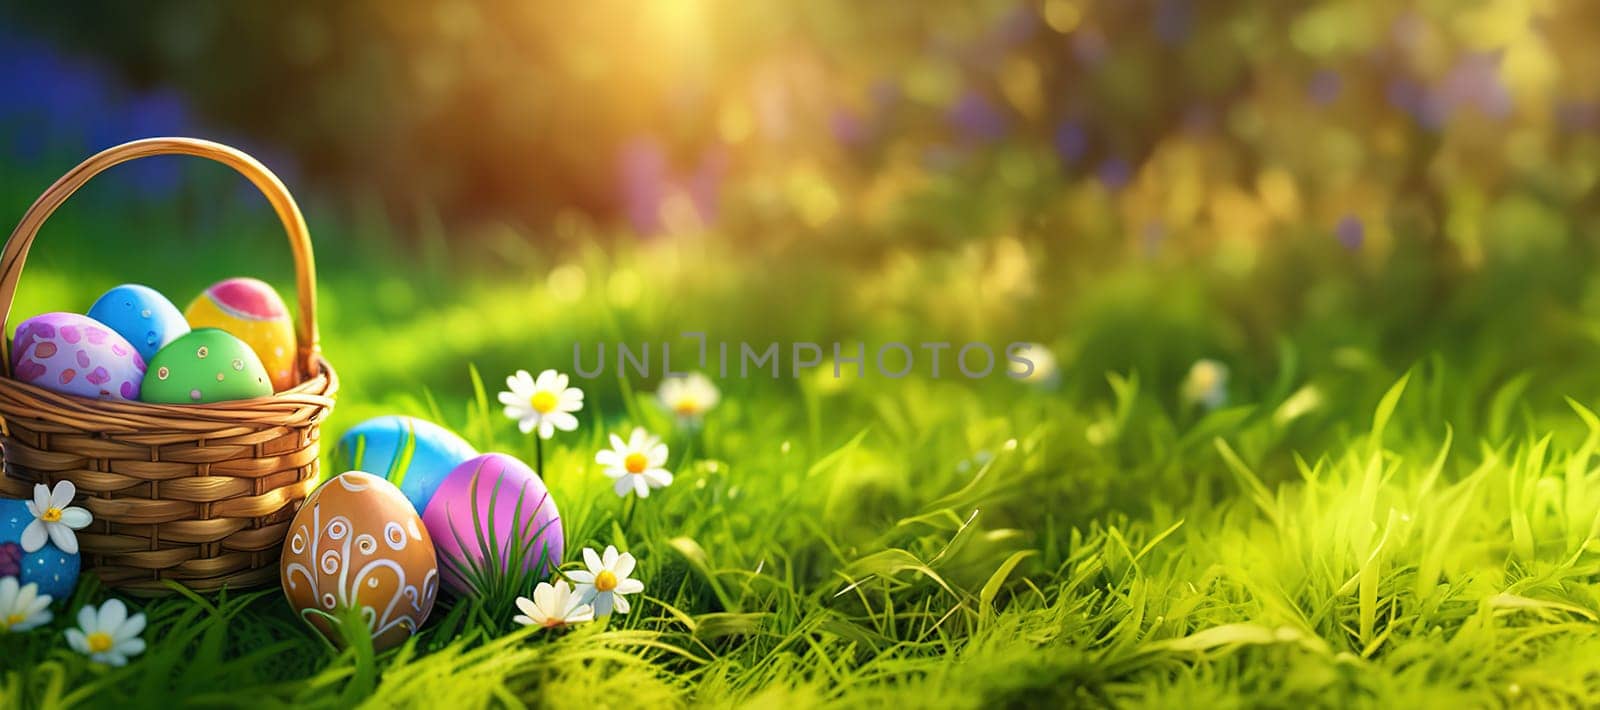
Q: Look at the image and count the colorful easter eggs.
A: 8